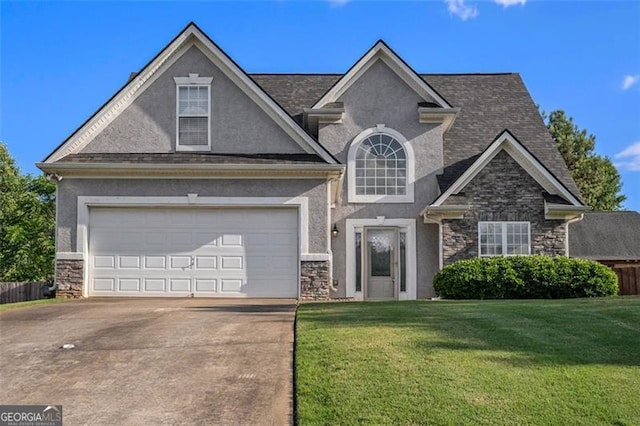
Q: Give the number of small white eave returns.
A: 4